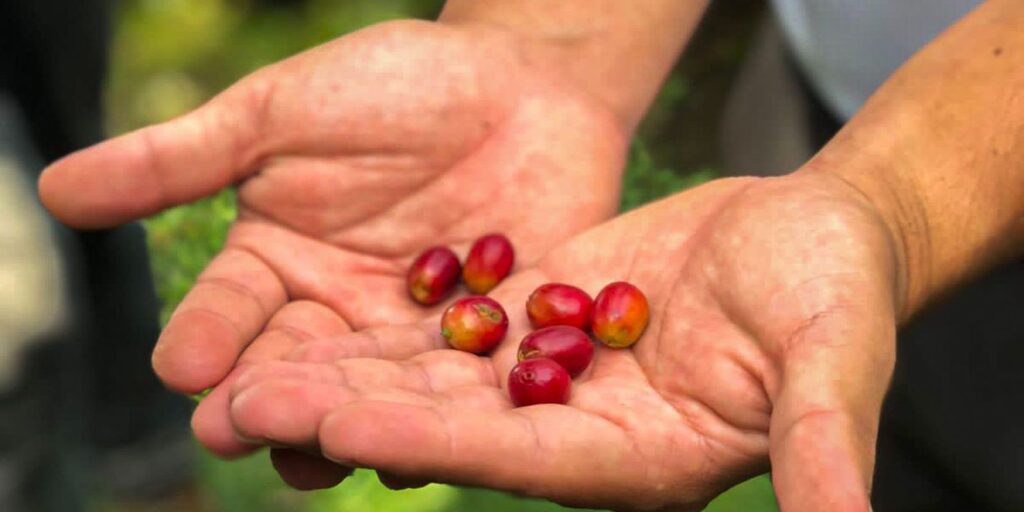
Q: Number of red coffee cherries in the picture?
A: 7